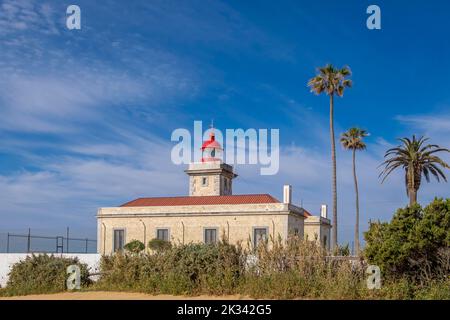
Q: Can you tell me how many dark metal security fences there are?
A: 1